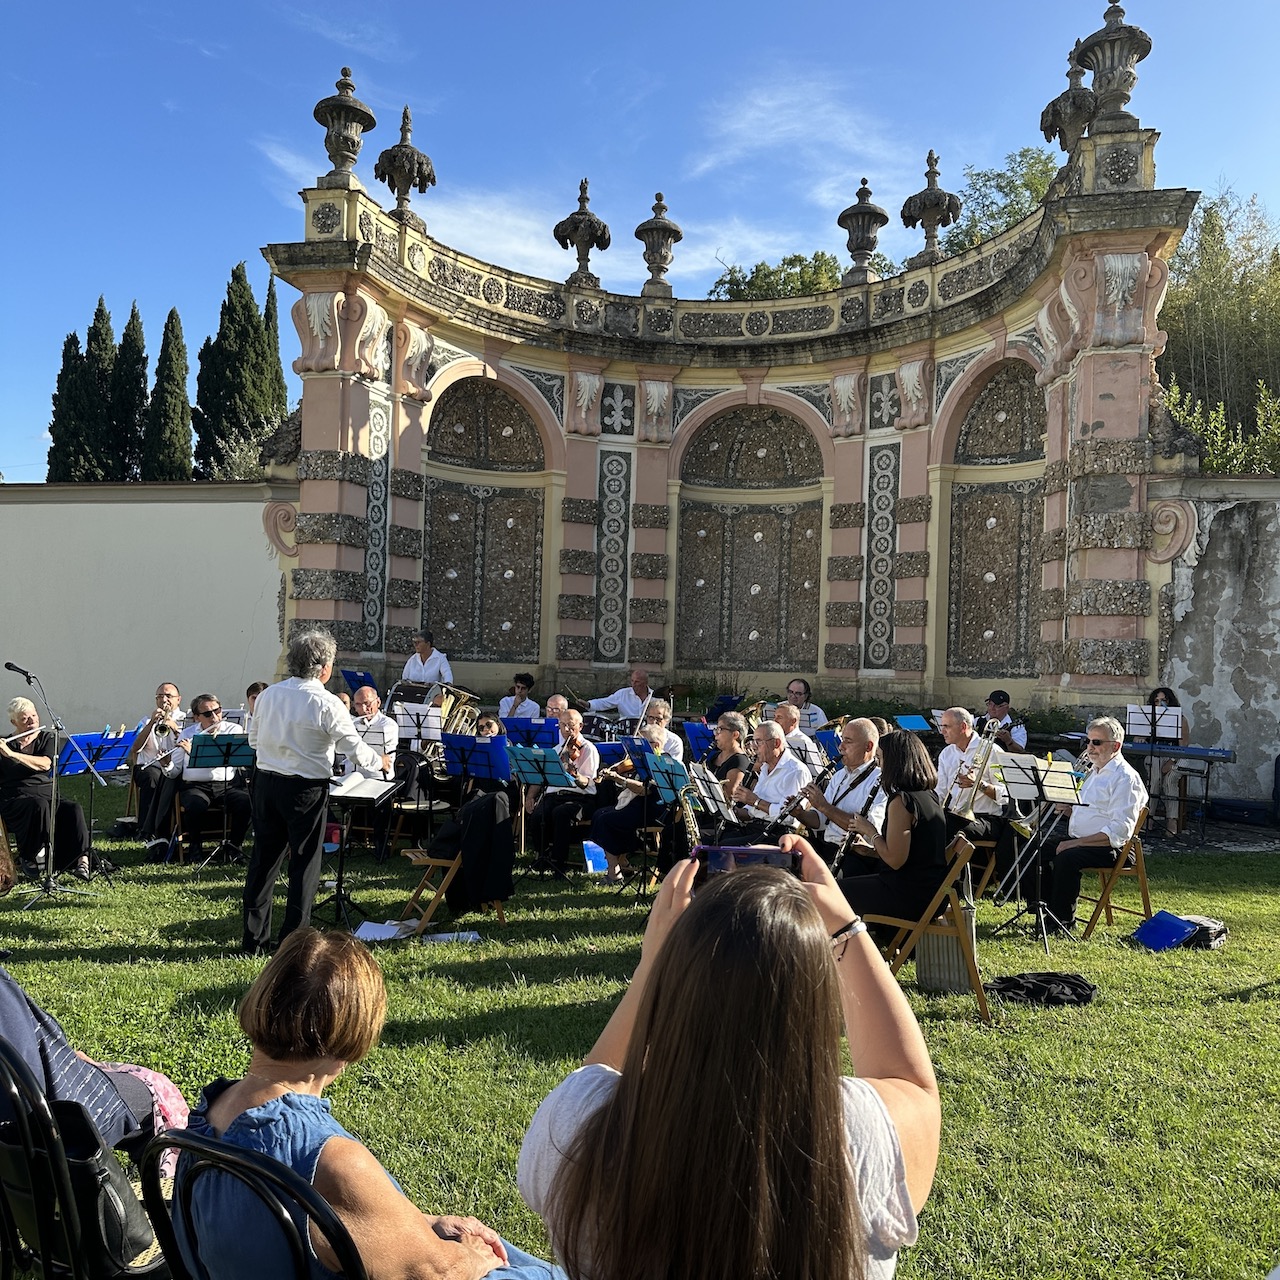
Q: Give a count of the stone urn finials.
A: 8